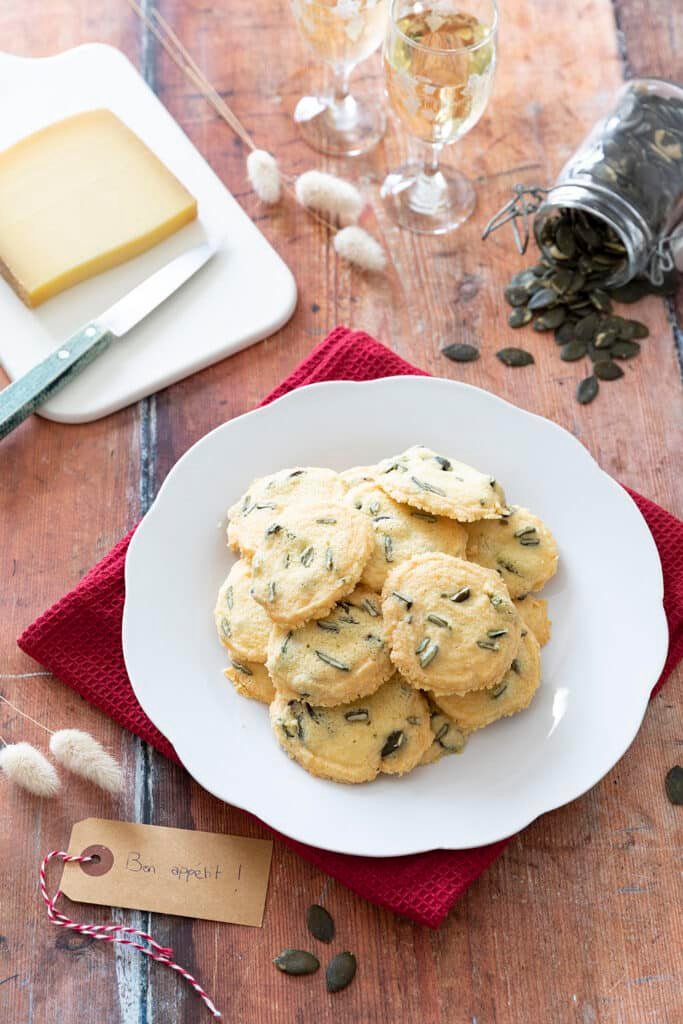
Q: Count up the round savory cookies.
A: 14